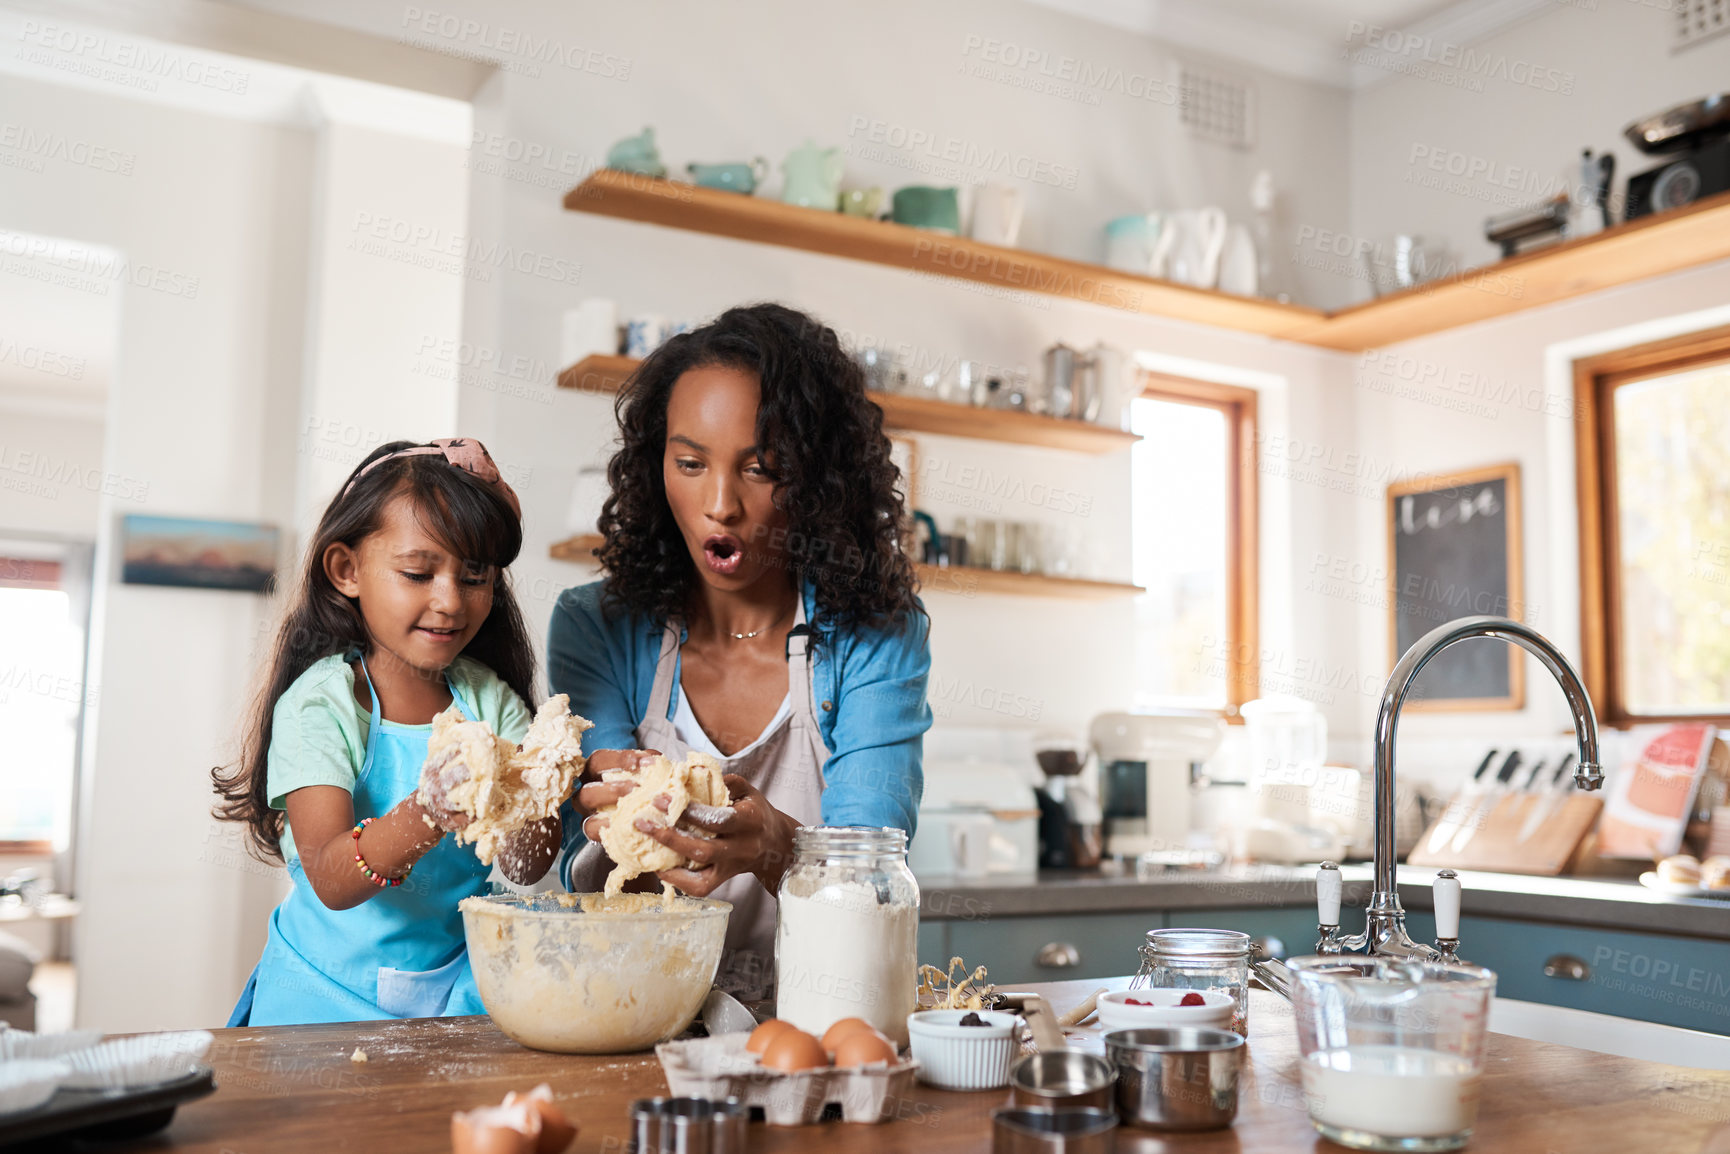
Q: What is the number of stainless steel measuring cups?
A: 2